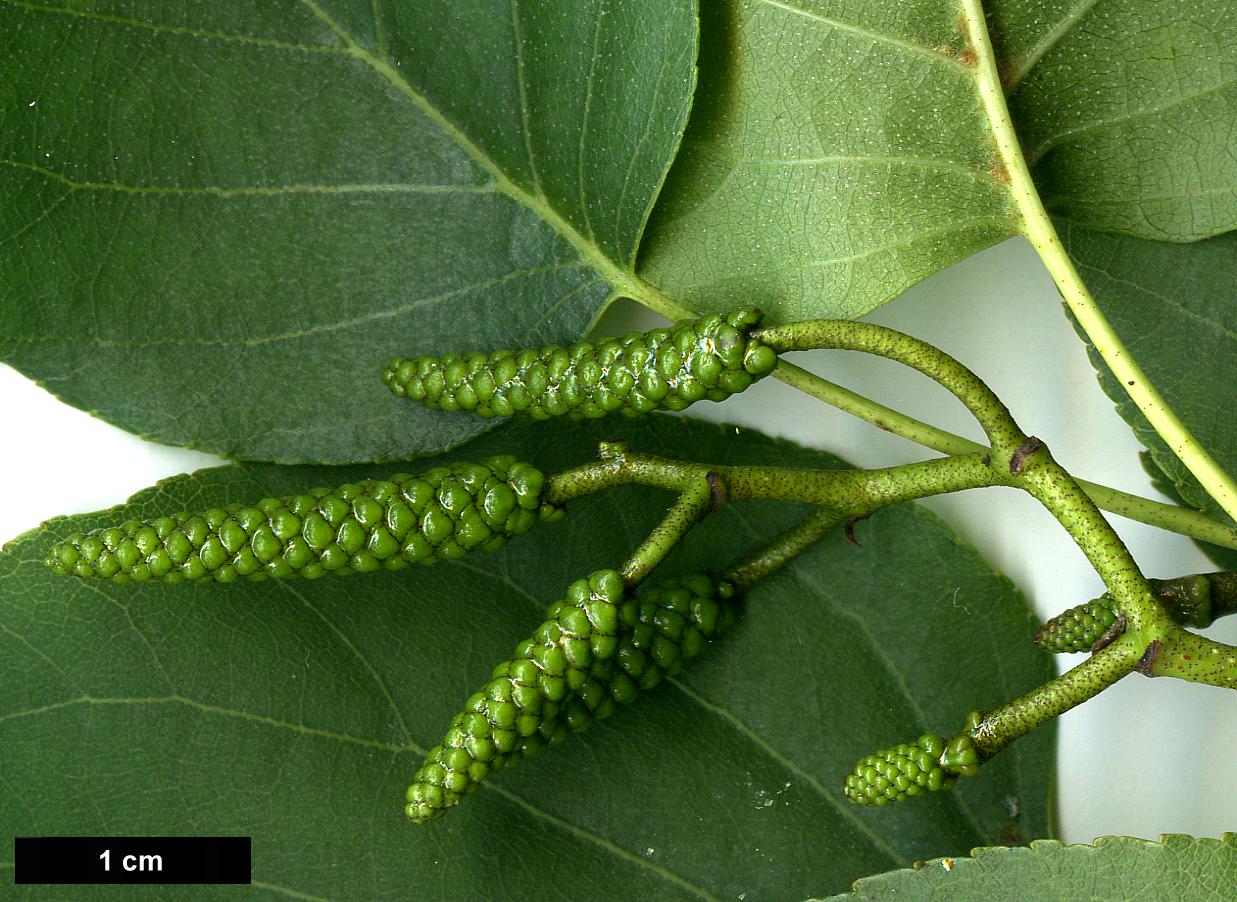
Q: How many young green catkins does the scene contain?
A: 6